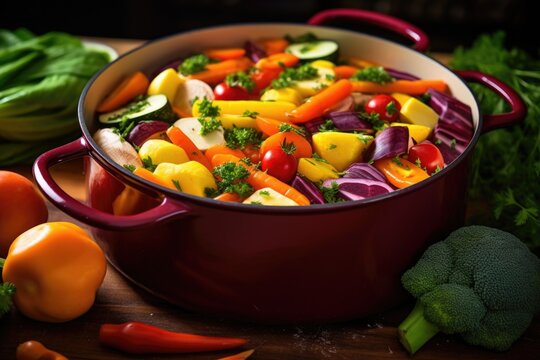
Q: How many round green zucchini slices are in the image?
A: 2